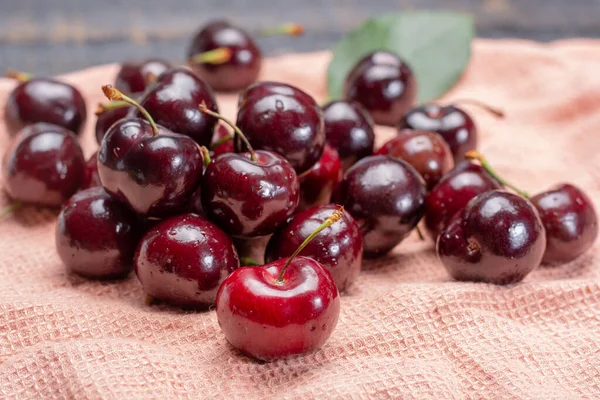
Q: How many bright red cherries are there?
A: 1